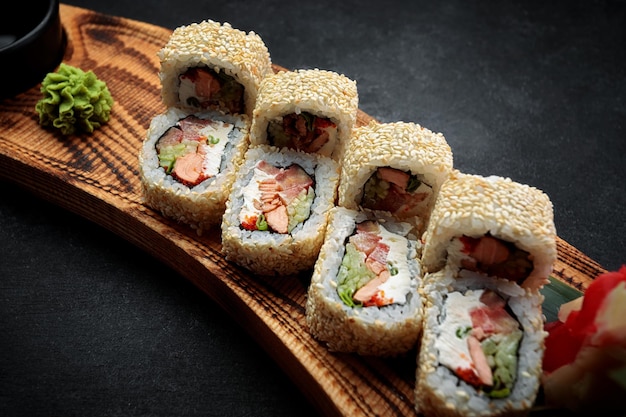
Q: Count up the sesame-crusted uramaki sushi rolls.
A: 8